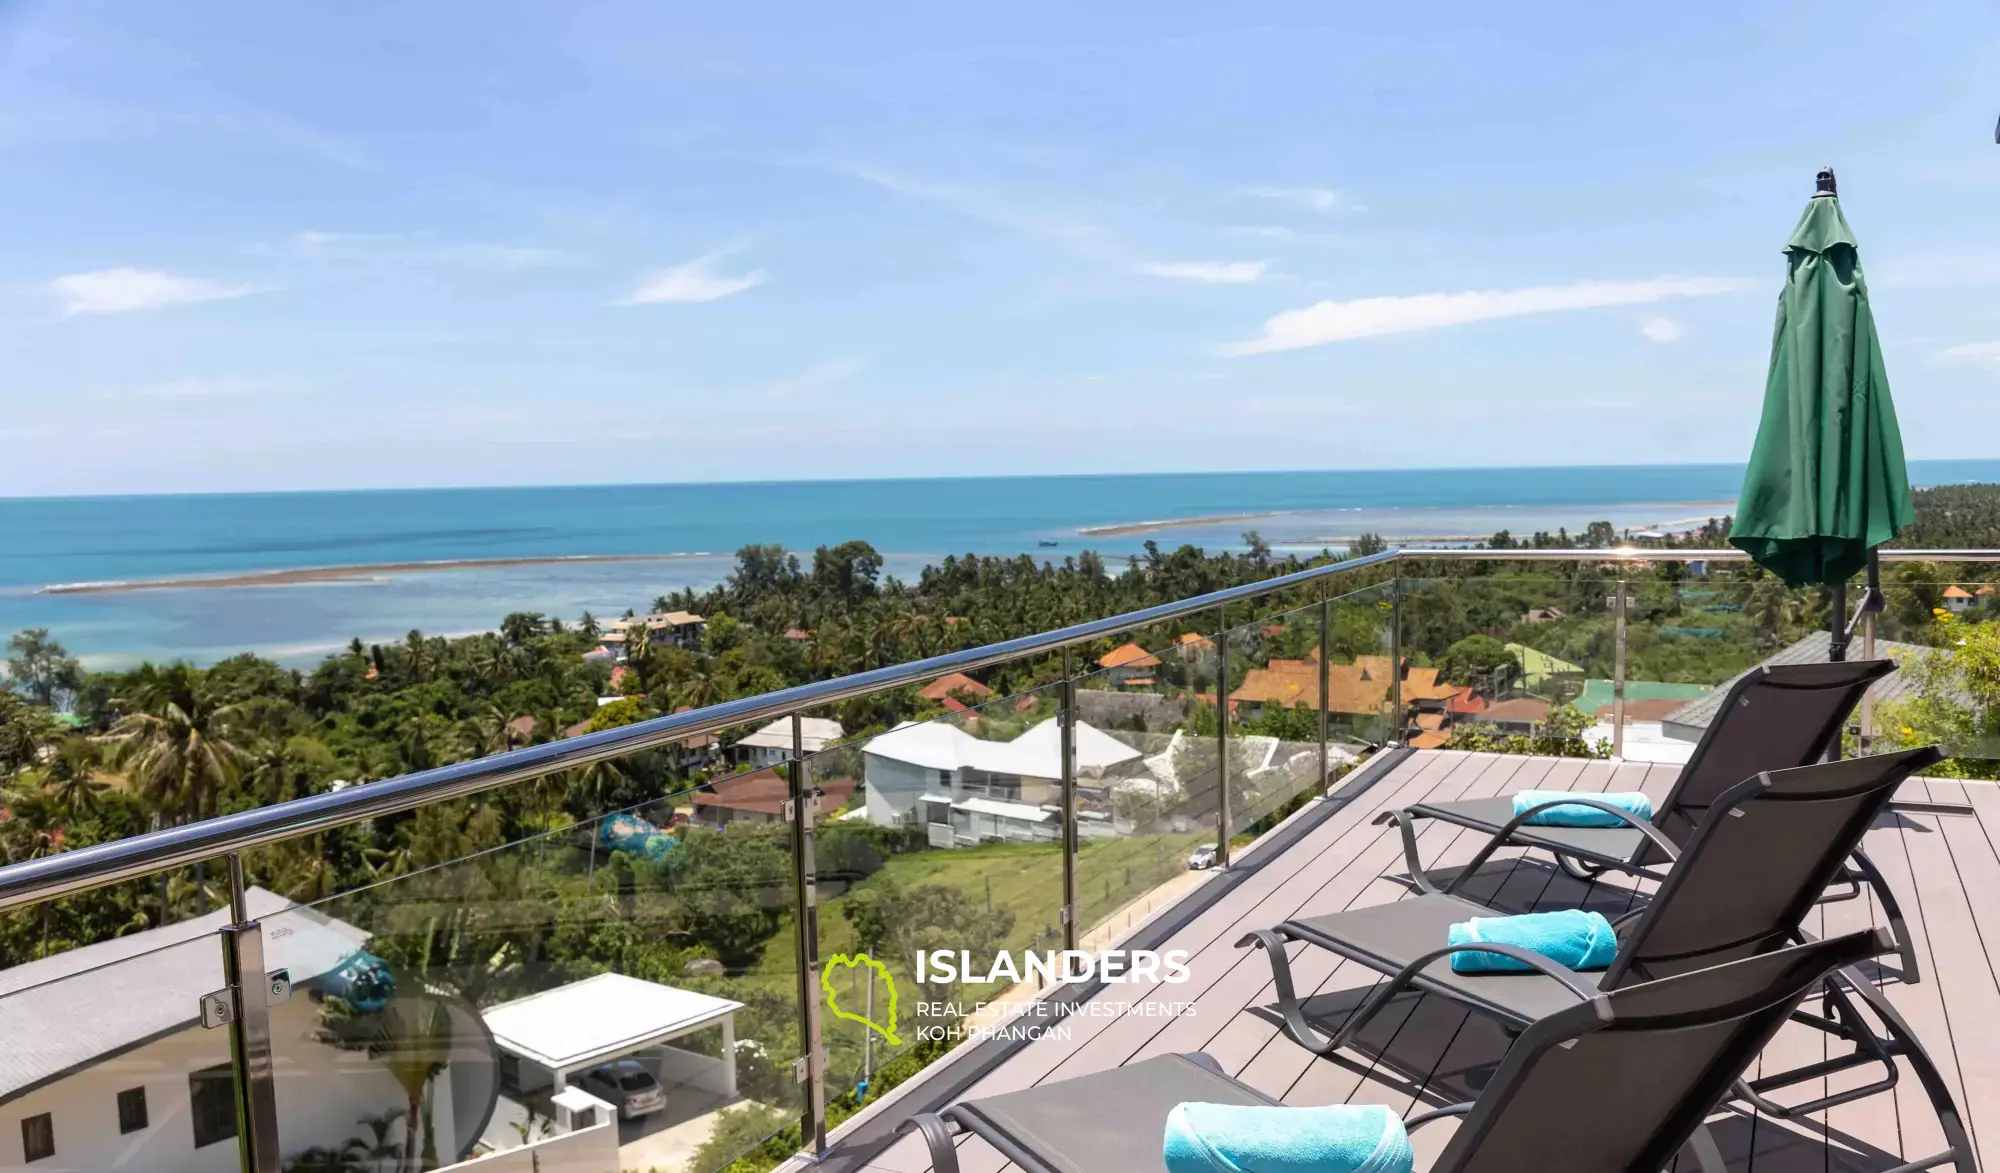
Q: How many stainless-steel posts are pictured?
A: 8